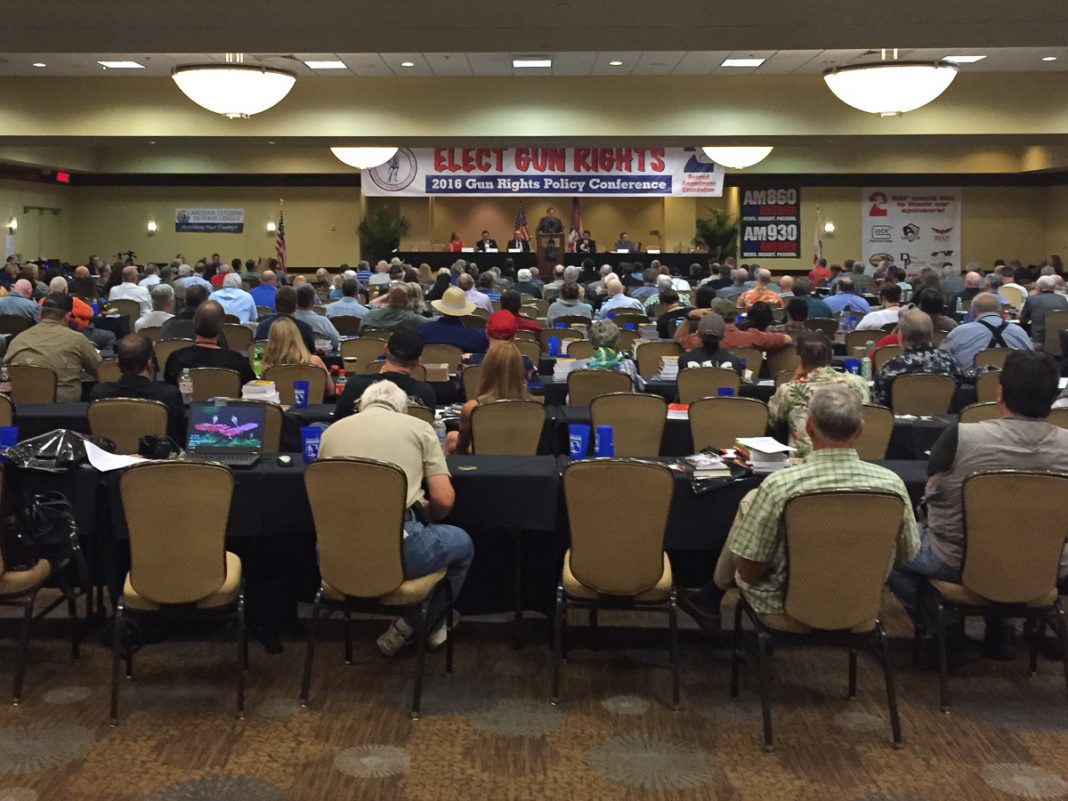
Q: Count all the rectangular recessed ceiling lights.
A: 5